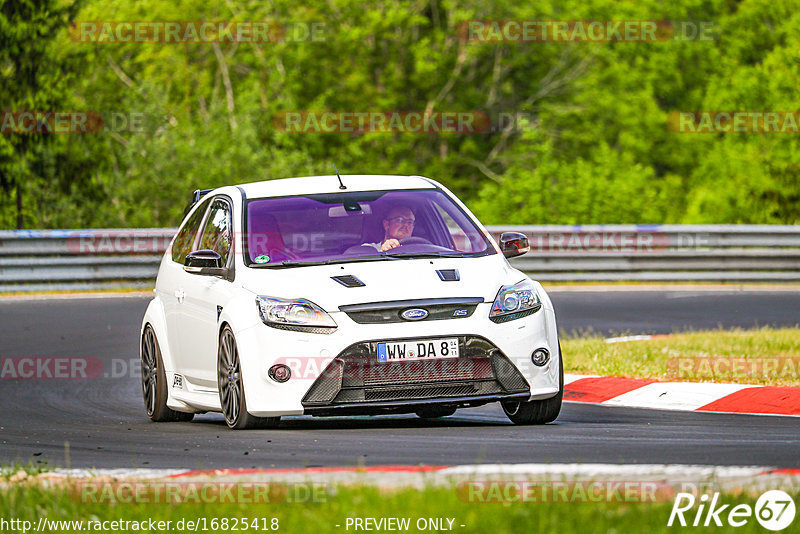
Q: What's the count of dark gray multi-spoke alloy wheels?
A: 2